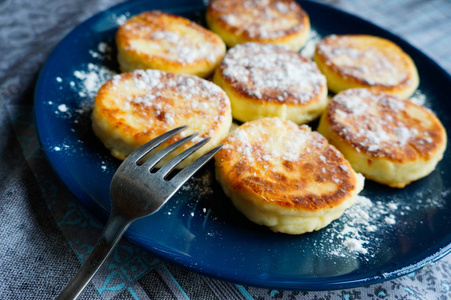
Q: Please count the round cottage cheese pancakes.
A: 7